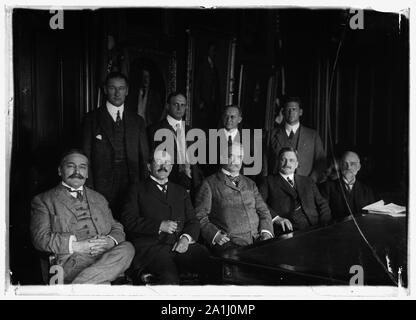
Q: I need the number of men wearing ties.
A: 9